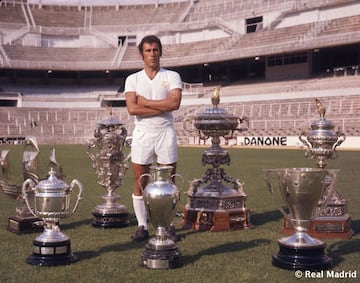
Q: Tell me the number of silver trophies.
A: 7